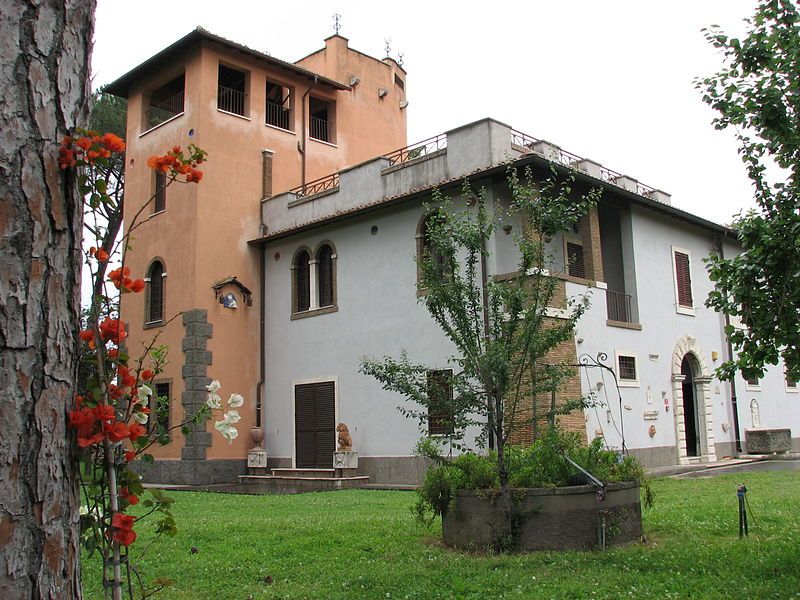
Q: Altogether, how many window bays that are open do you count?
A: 4